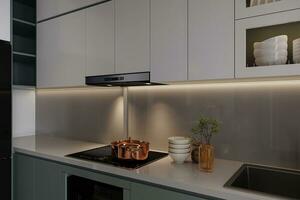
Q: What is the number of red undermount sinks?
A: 0